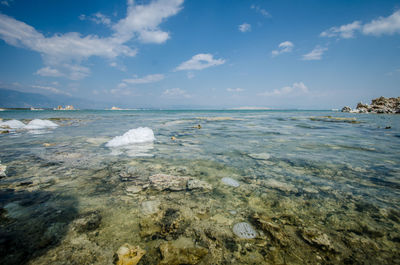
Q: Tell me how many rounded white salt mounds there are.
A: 3